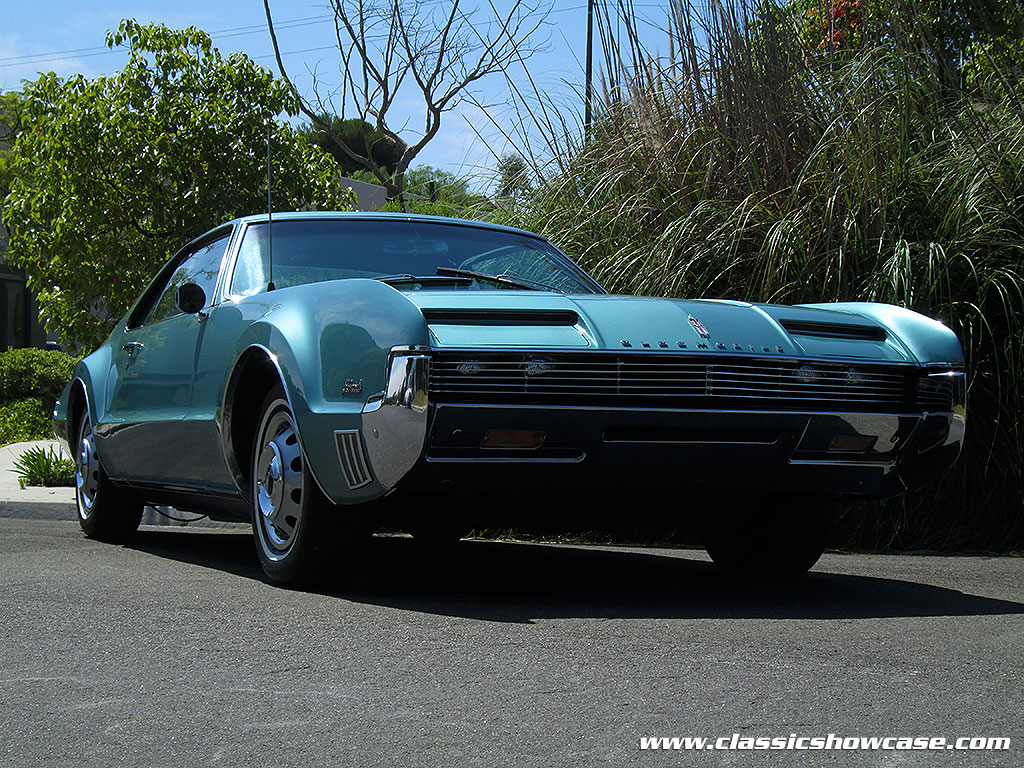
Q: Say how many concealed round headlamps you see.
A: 4